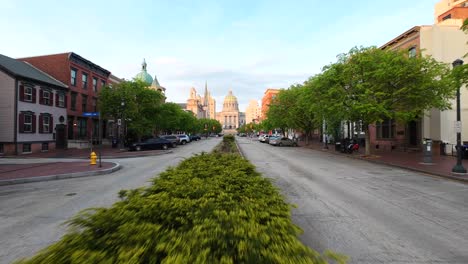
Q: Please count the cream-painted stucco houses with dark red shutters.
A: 1